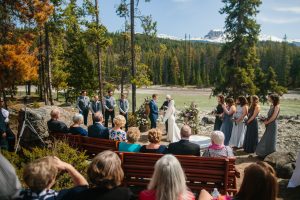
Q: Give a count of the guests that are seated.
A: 12